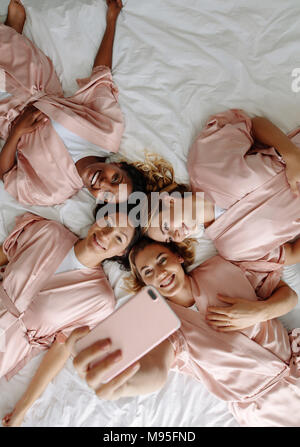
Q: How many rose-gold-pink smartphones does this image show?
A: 1